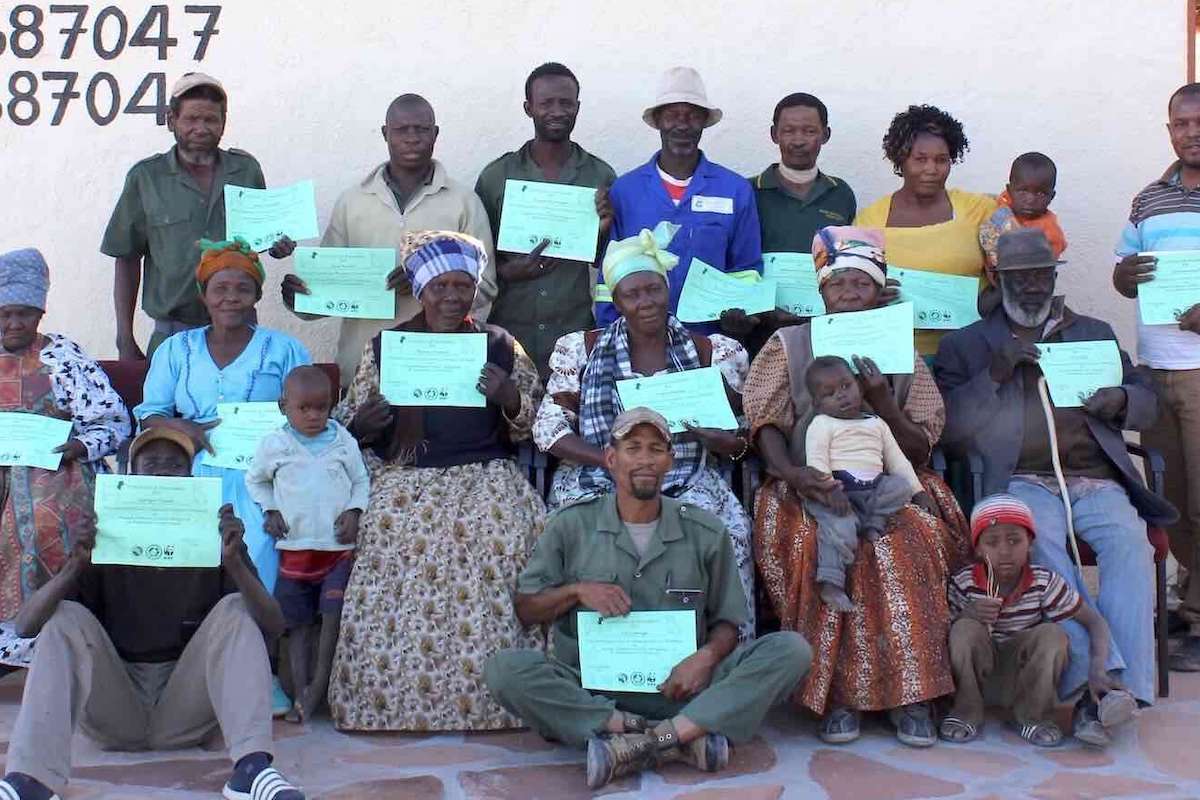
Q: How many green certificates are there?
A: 15